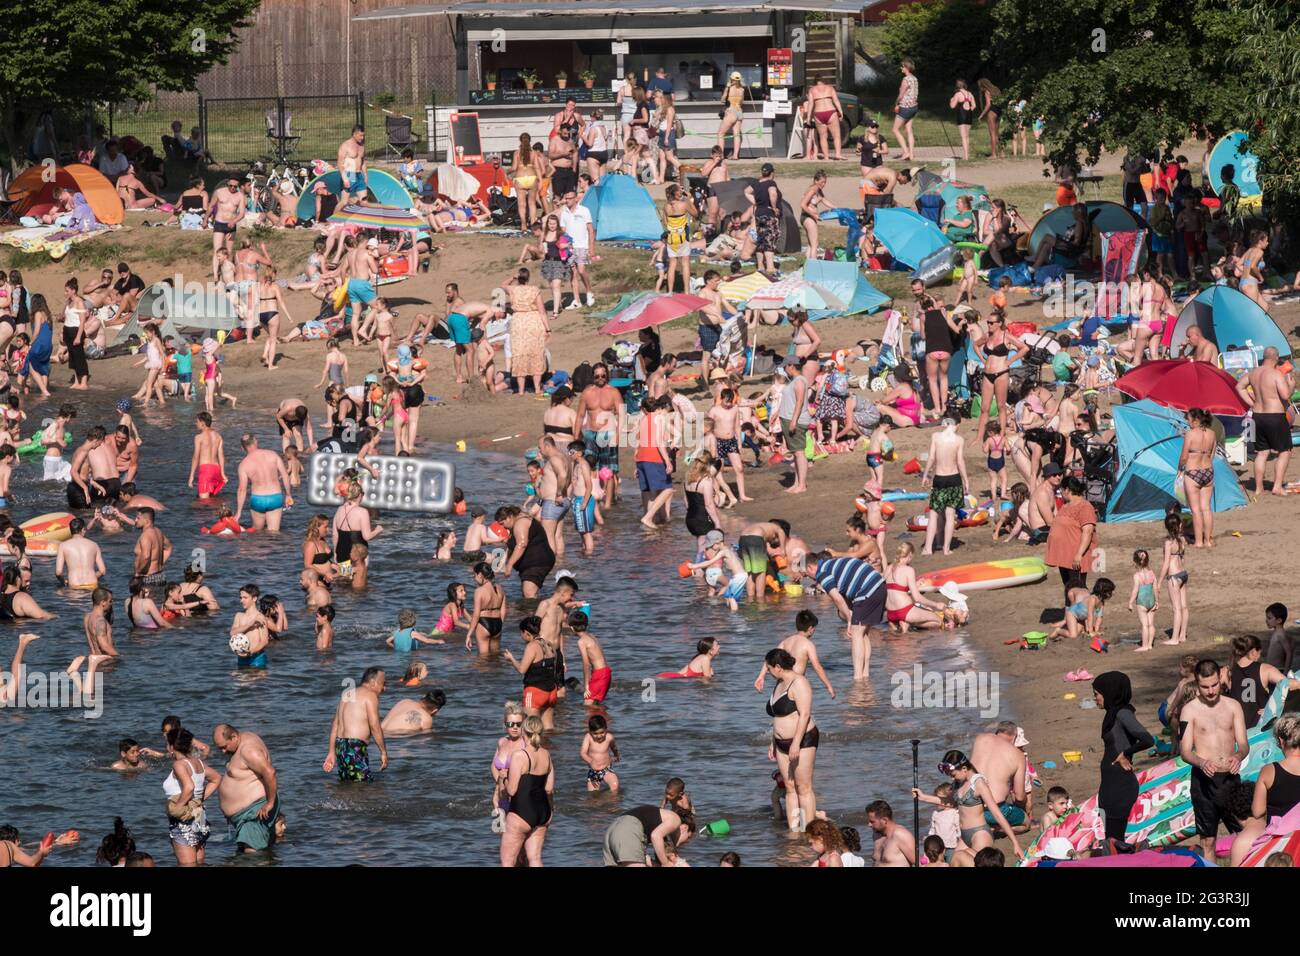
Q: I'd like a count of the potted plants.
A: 4